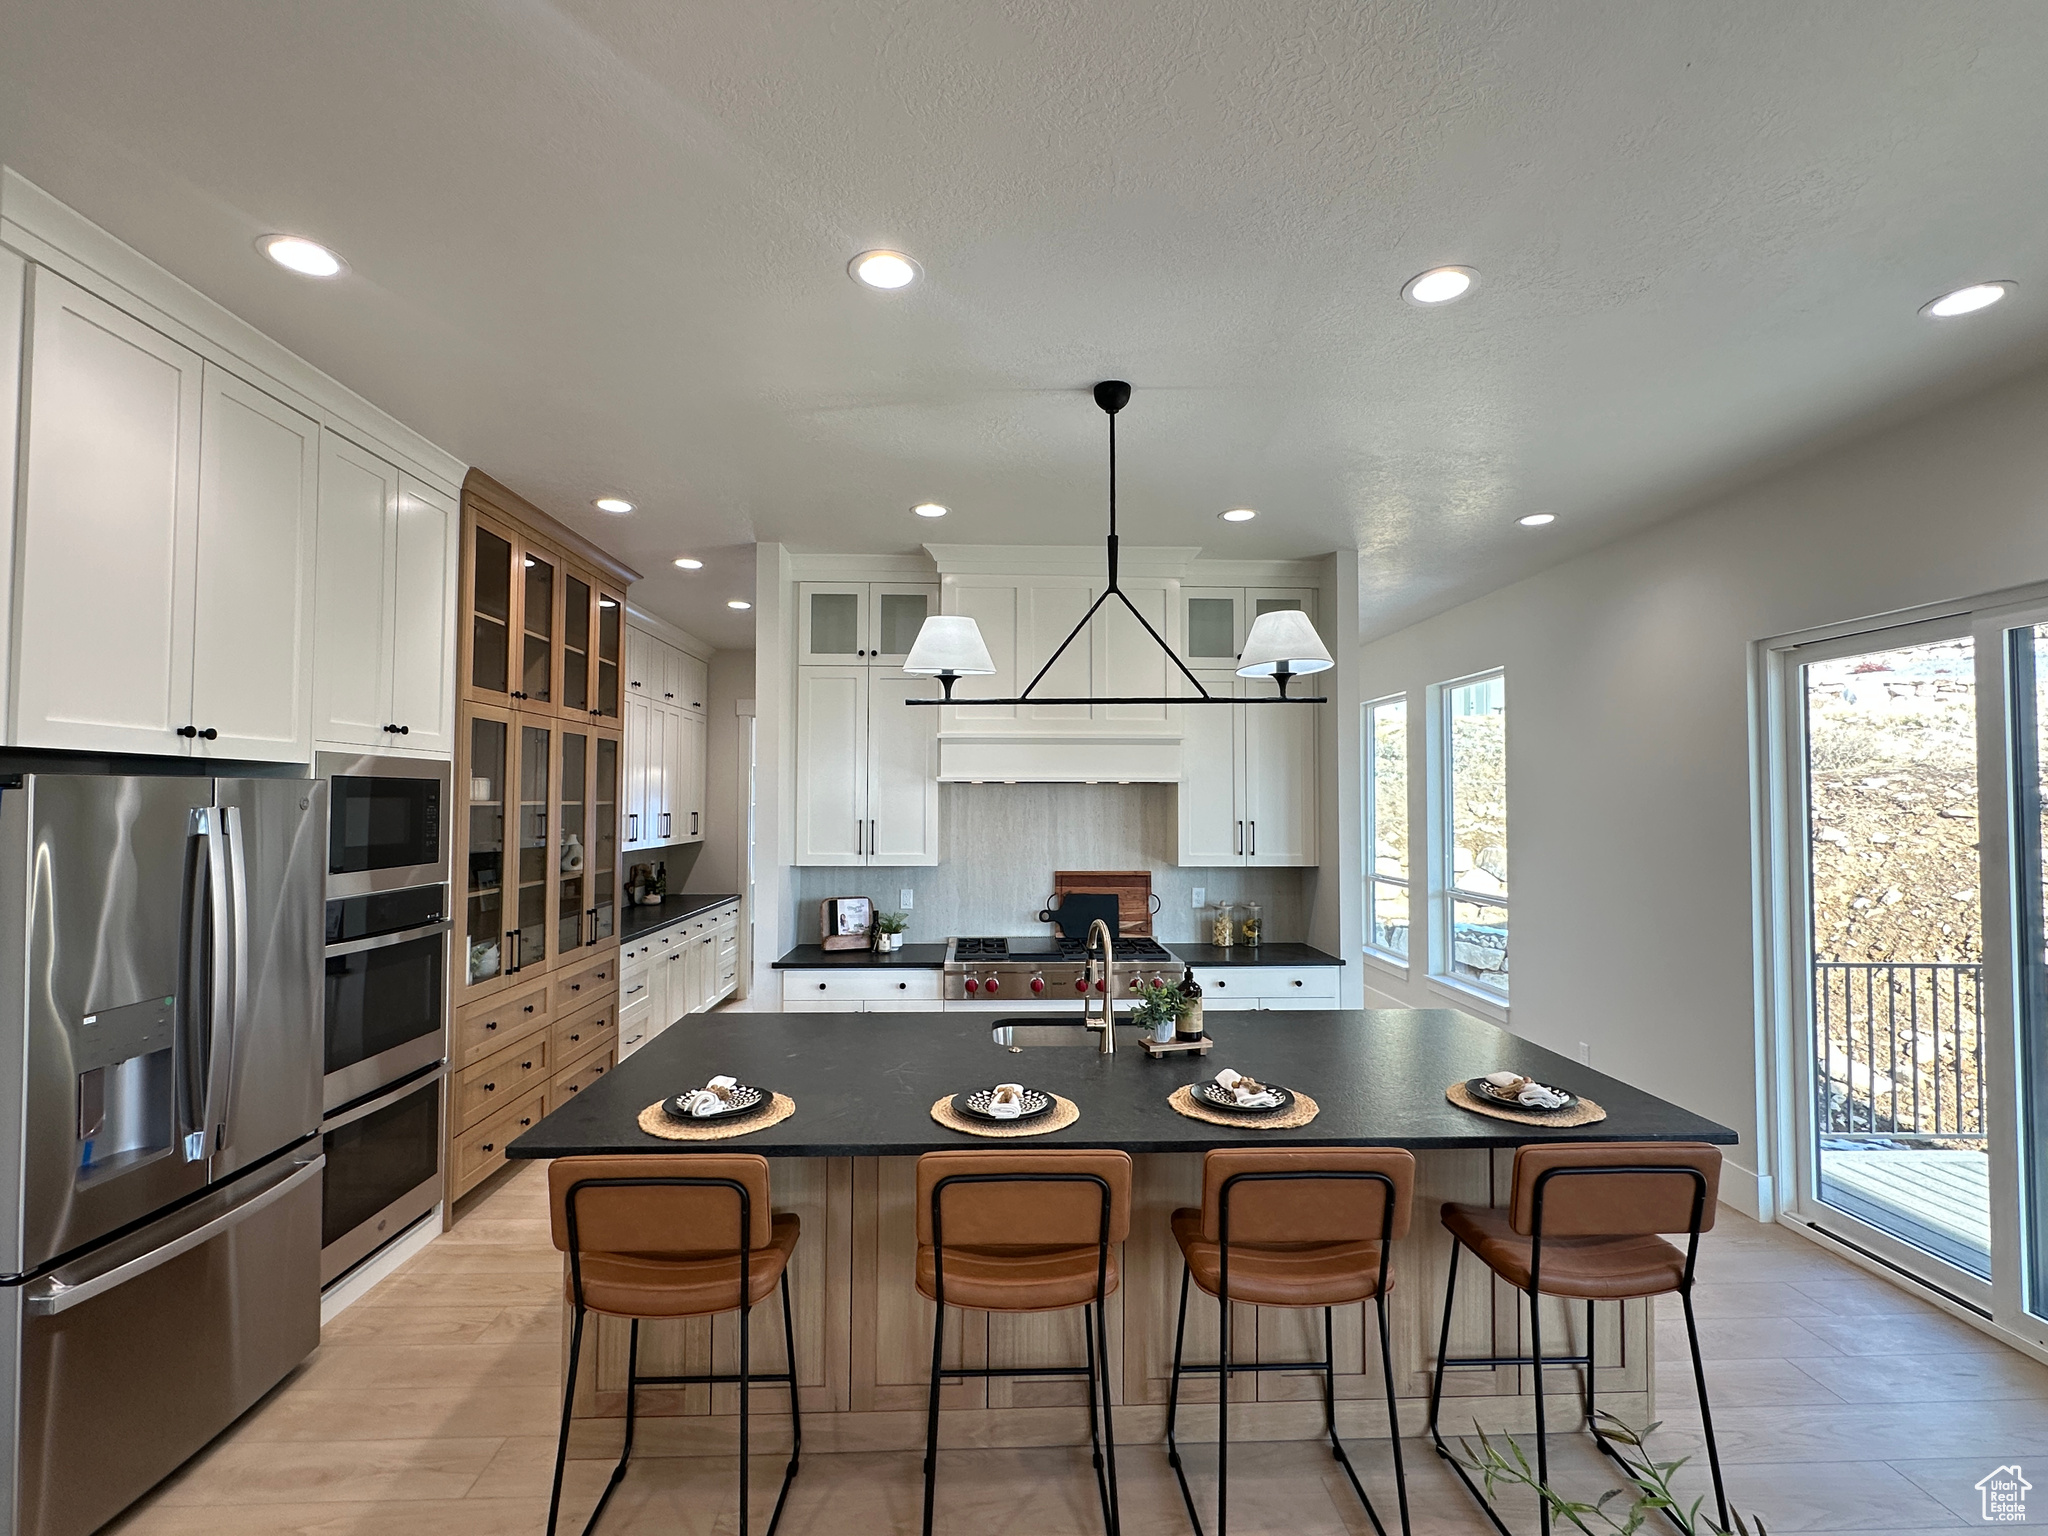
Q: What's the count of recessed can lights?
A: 10